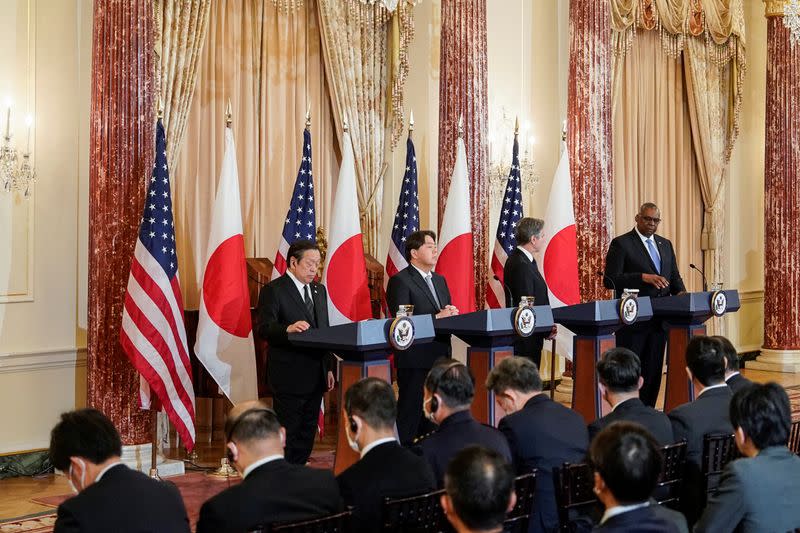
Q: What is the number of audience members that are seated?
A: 11